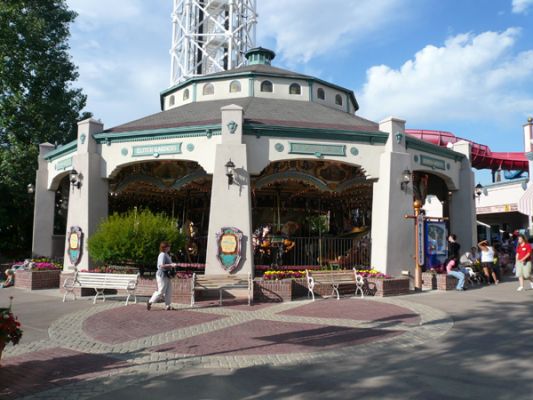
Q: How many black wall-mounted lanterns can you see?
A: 5